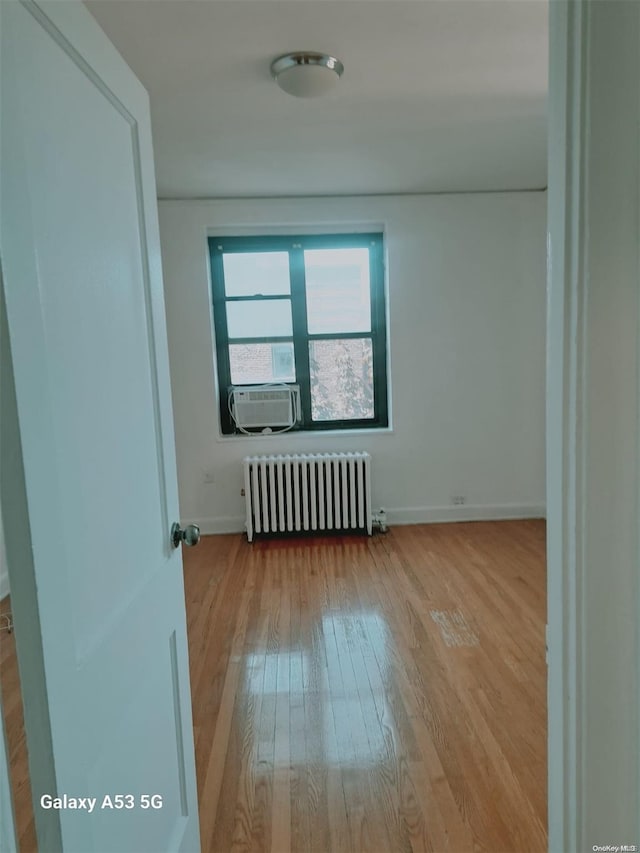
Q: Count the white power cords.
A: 1